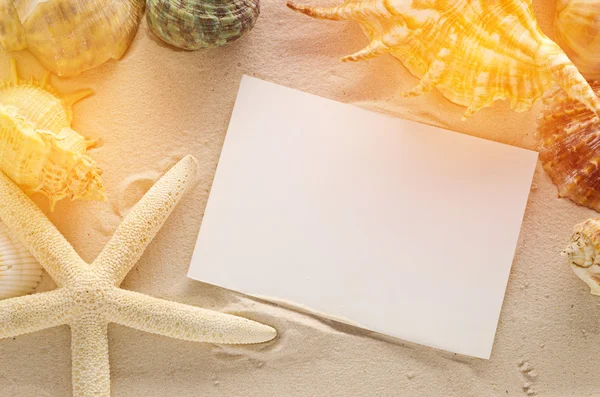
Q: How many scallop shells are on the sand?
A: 2